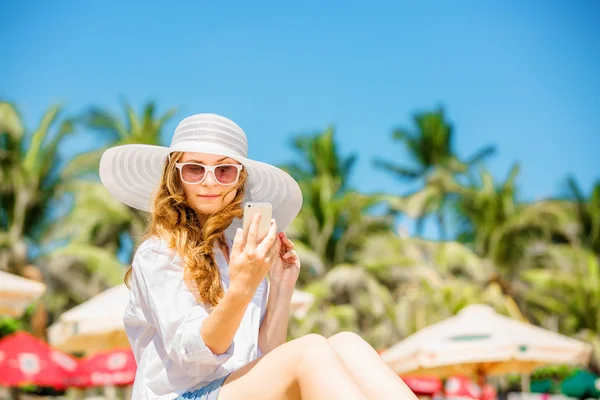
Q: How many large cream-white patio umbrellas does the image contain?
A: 3